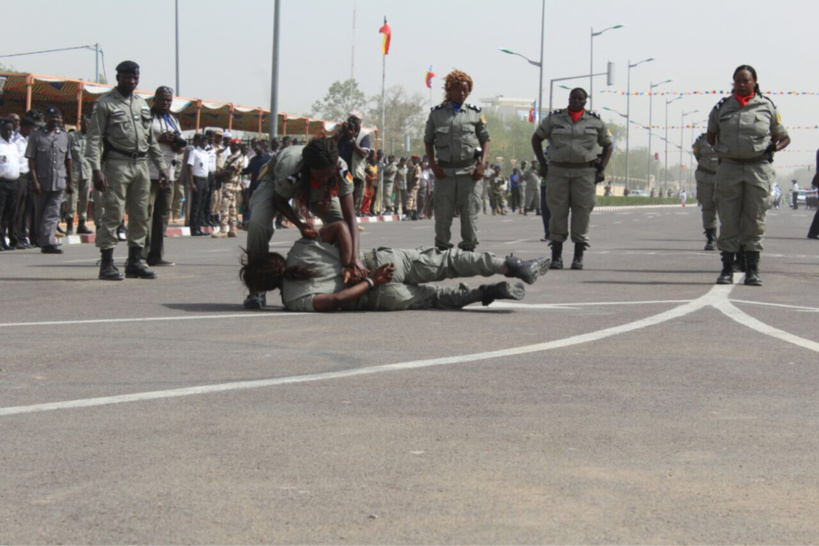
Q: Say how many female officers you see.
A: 5